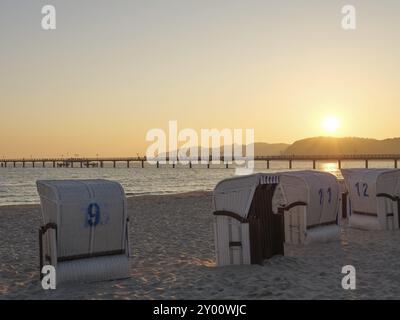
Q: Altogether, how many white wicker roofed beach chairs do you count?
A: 4